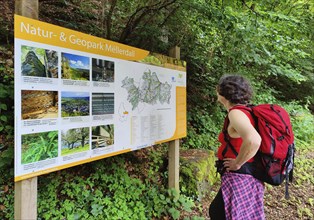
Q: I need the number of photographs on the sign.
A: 9